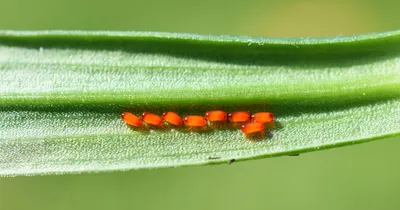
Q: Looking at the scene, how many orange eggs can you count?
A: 8